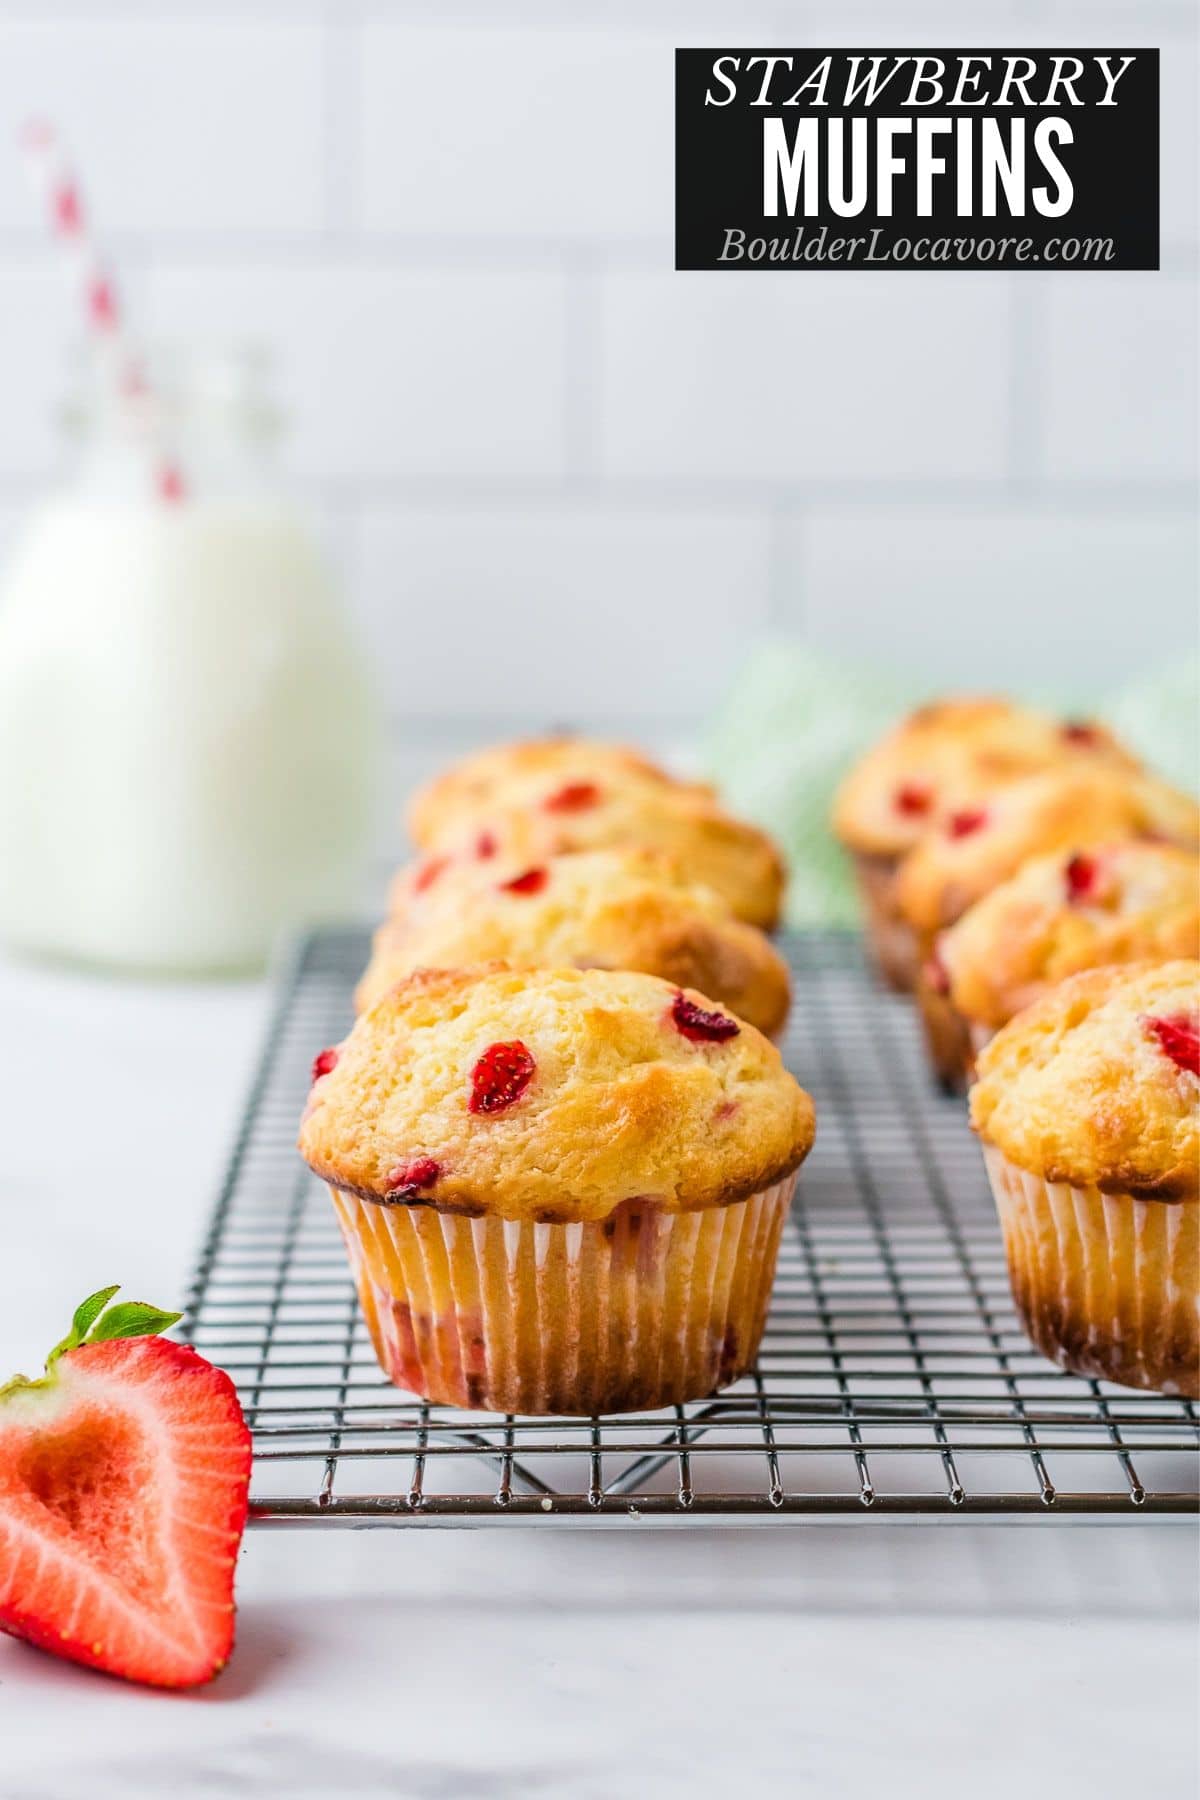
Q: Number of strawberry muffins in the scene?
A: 8